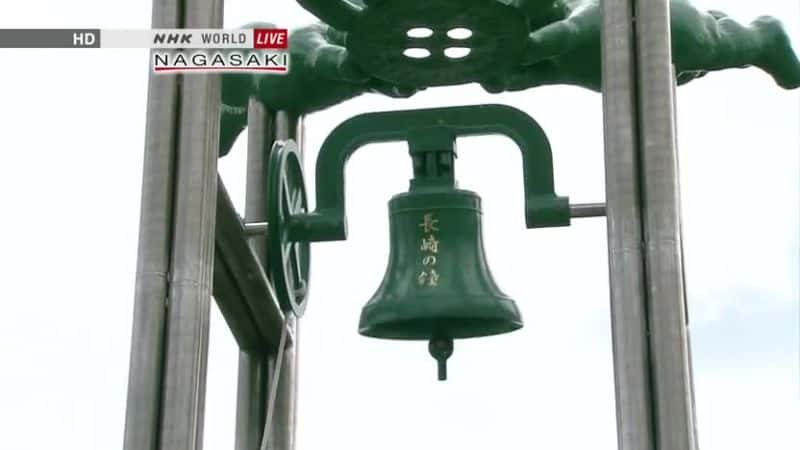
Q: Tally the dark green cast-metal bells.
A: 1